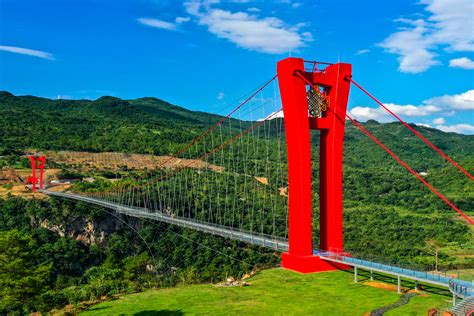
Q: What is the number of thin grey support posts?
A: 5